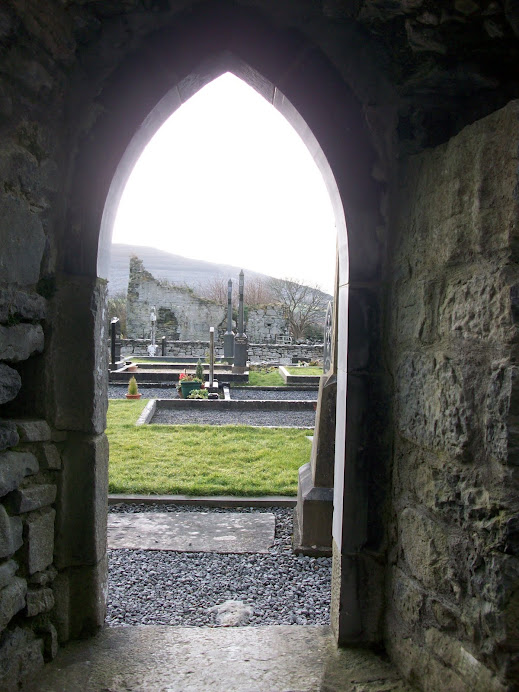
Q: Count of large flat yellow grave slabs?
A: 0